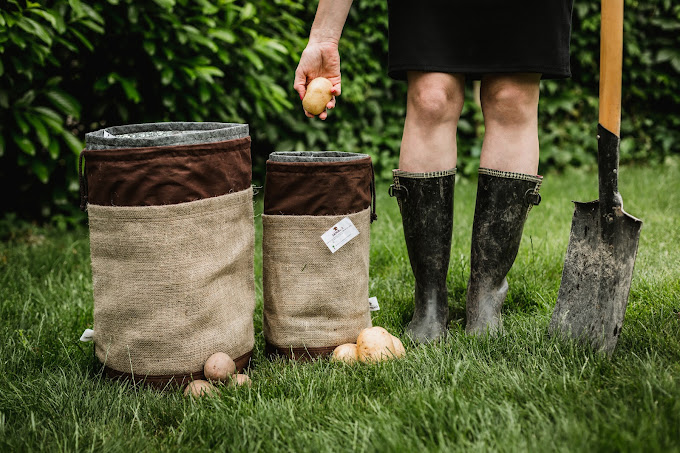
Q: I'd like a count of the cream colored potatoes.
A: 4